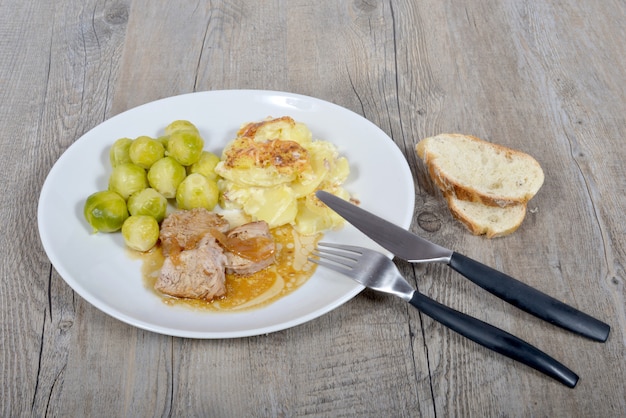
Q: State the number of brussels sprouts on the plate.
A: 12